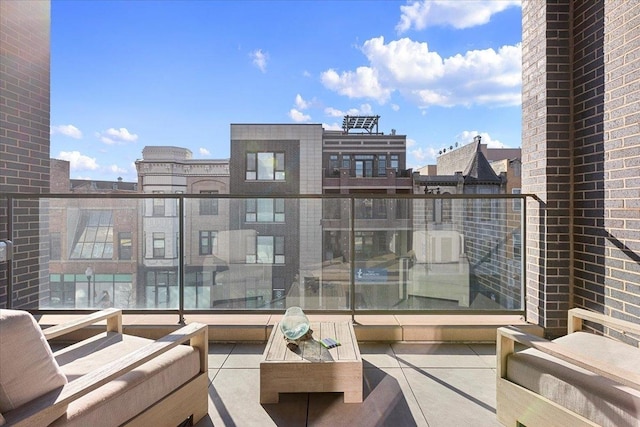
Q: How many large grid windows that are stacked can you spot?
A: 3